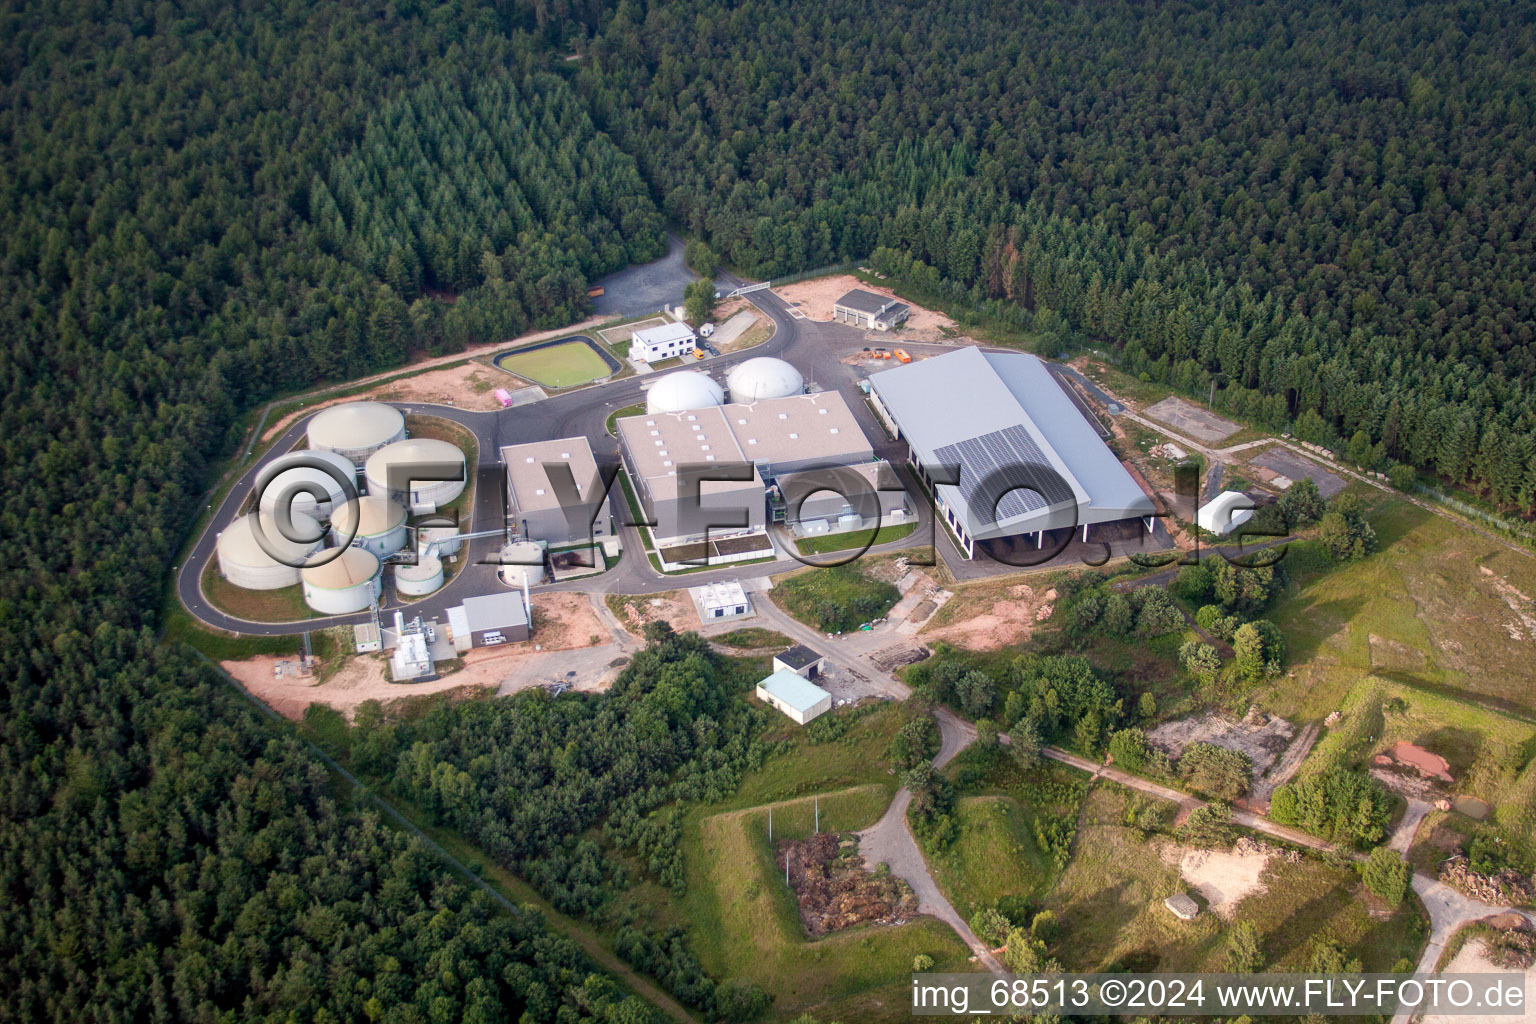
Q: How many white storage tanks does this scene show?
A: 11